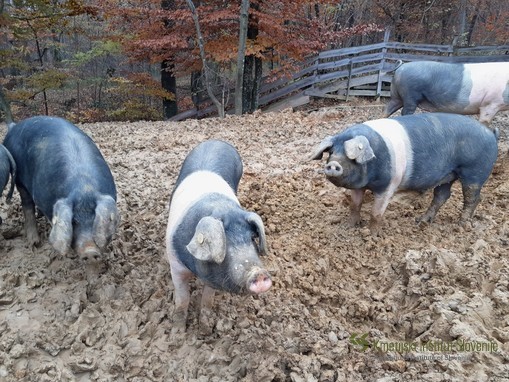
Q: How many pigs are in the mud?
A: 5